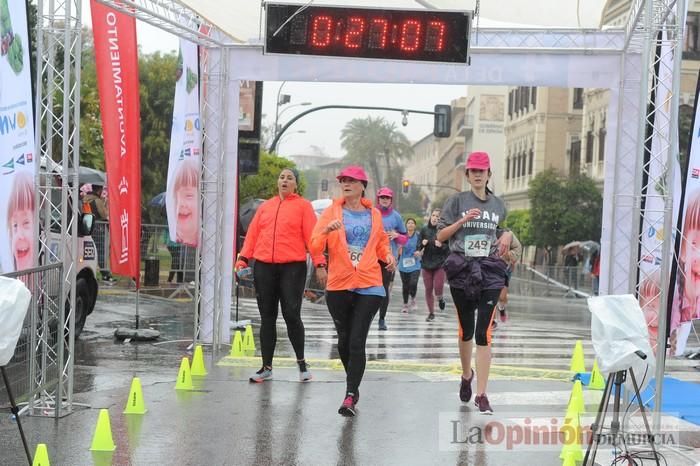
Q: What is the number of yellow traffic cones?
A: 12